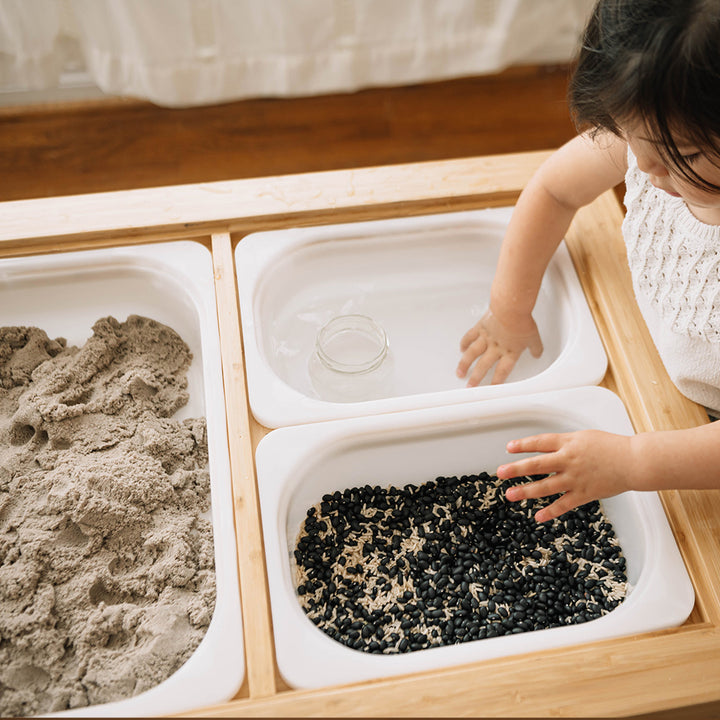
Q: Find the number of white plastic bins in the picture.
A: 3